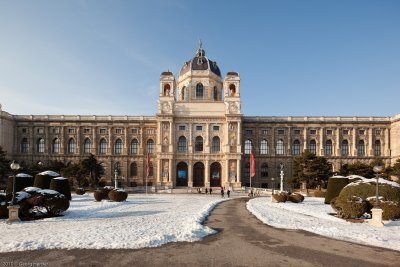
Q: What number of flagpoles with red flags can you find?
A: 2